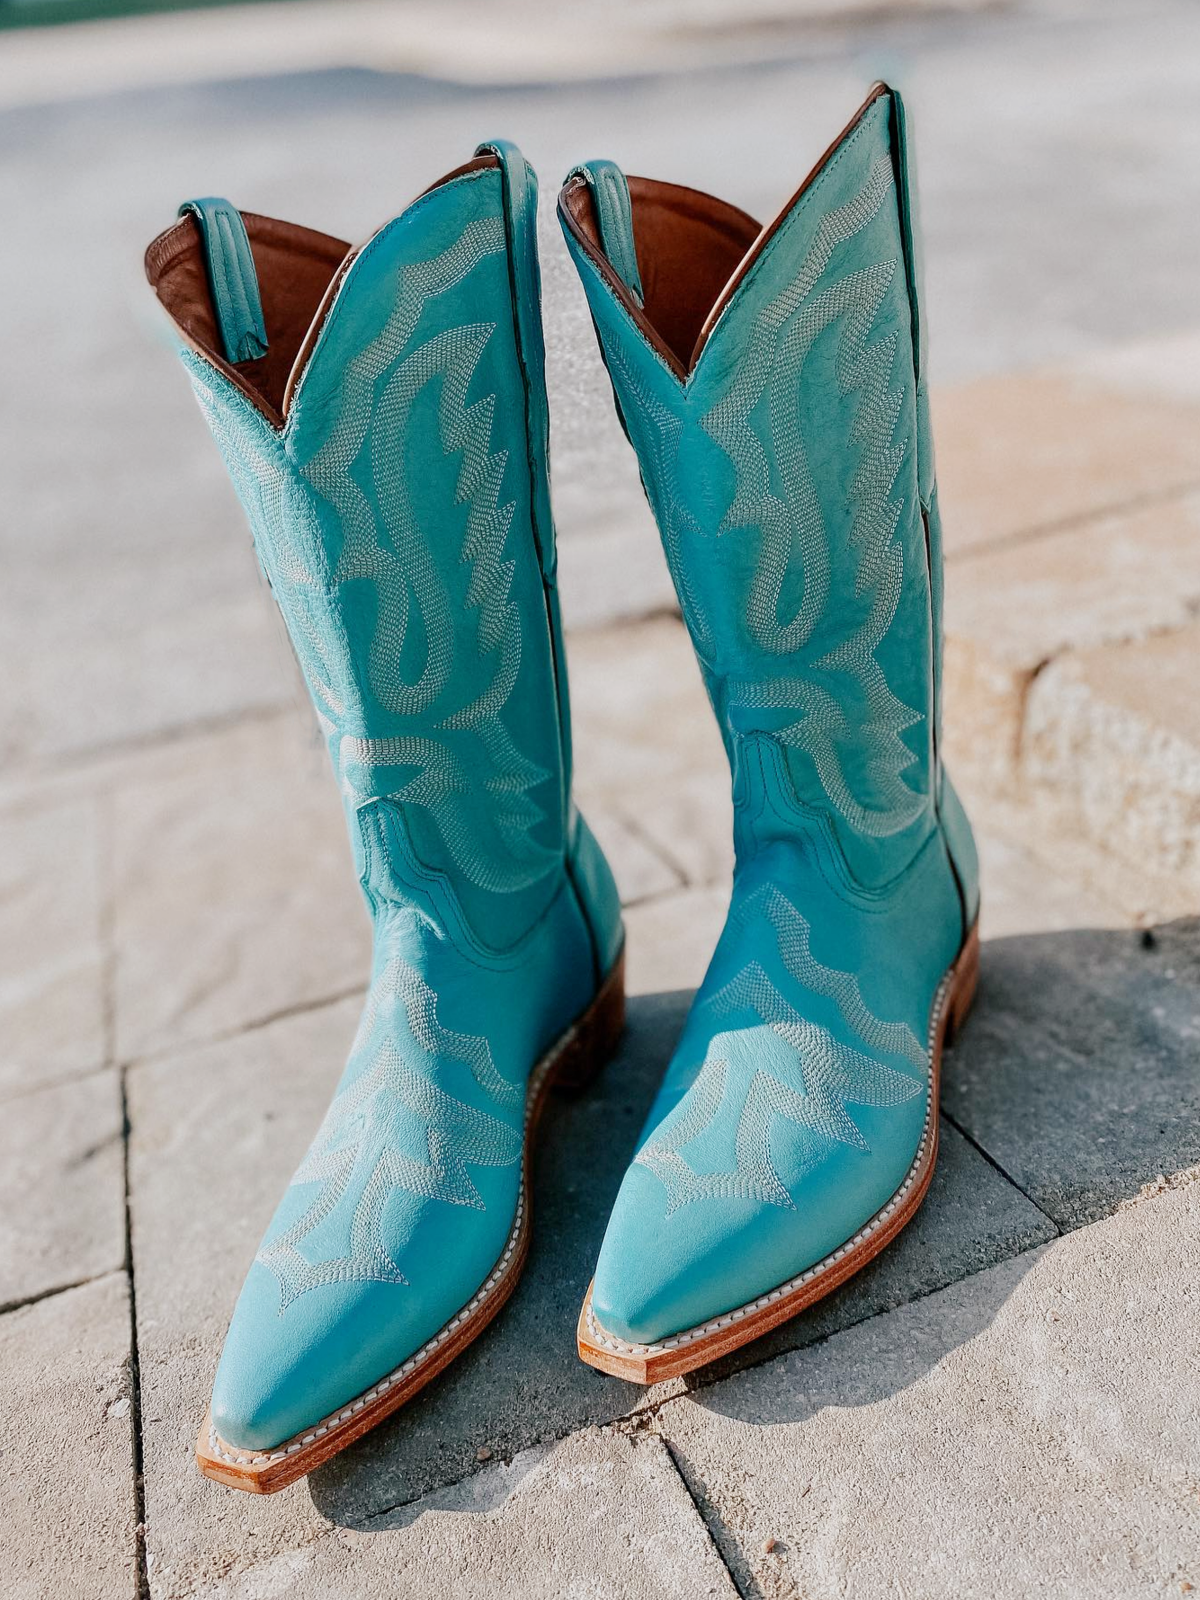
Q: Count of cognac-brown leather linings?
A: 2